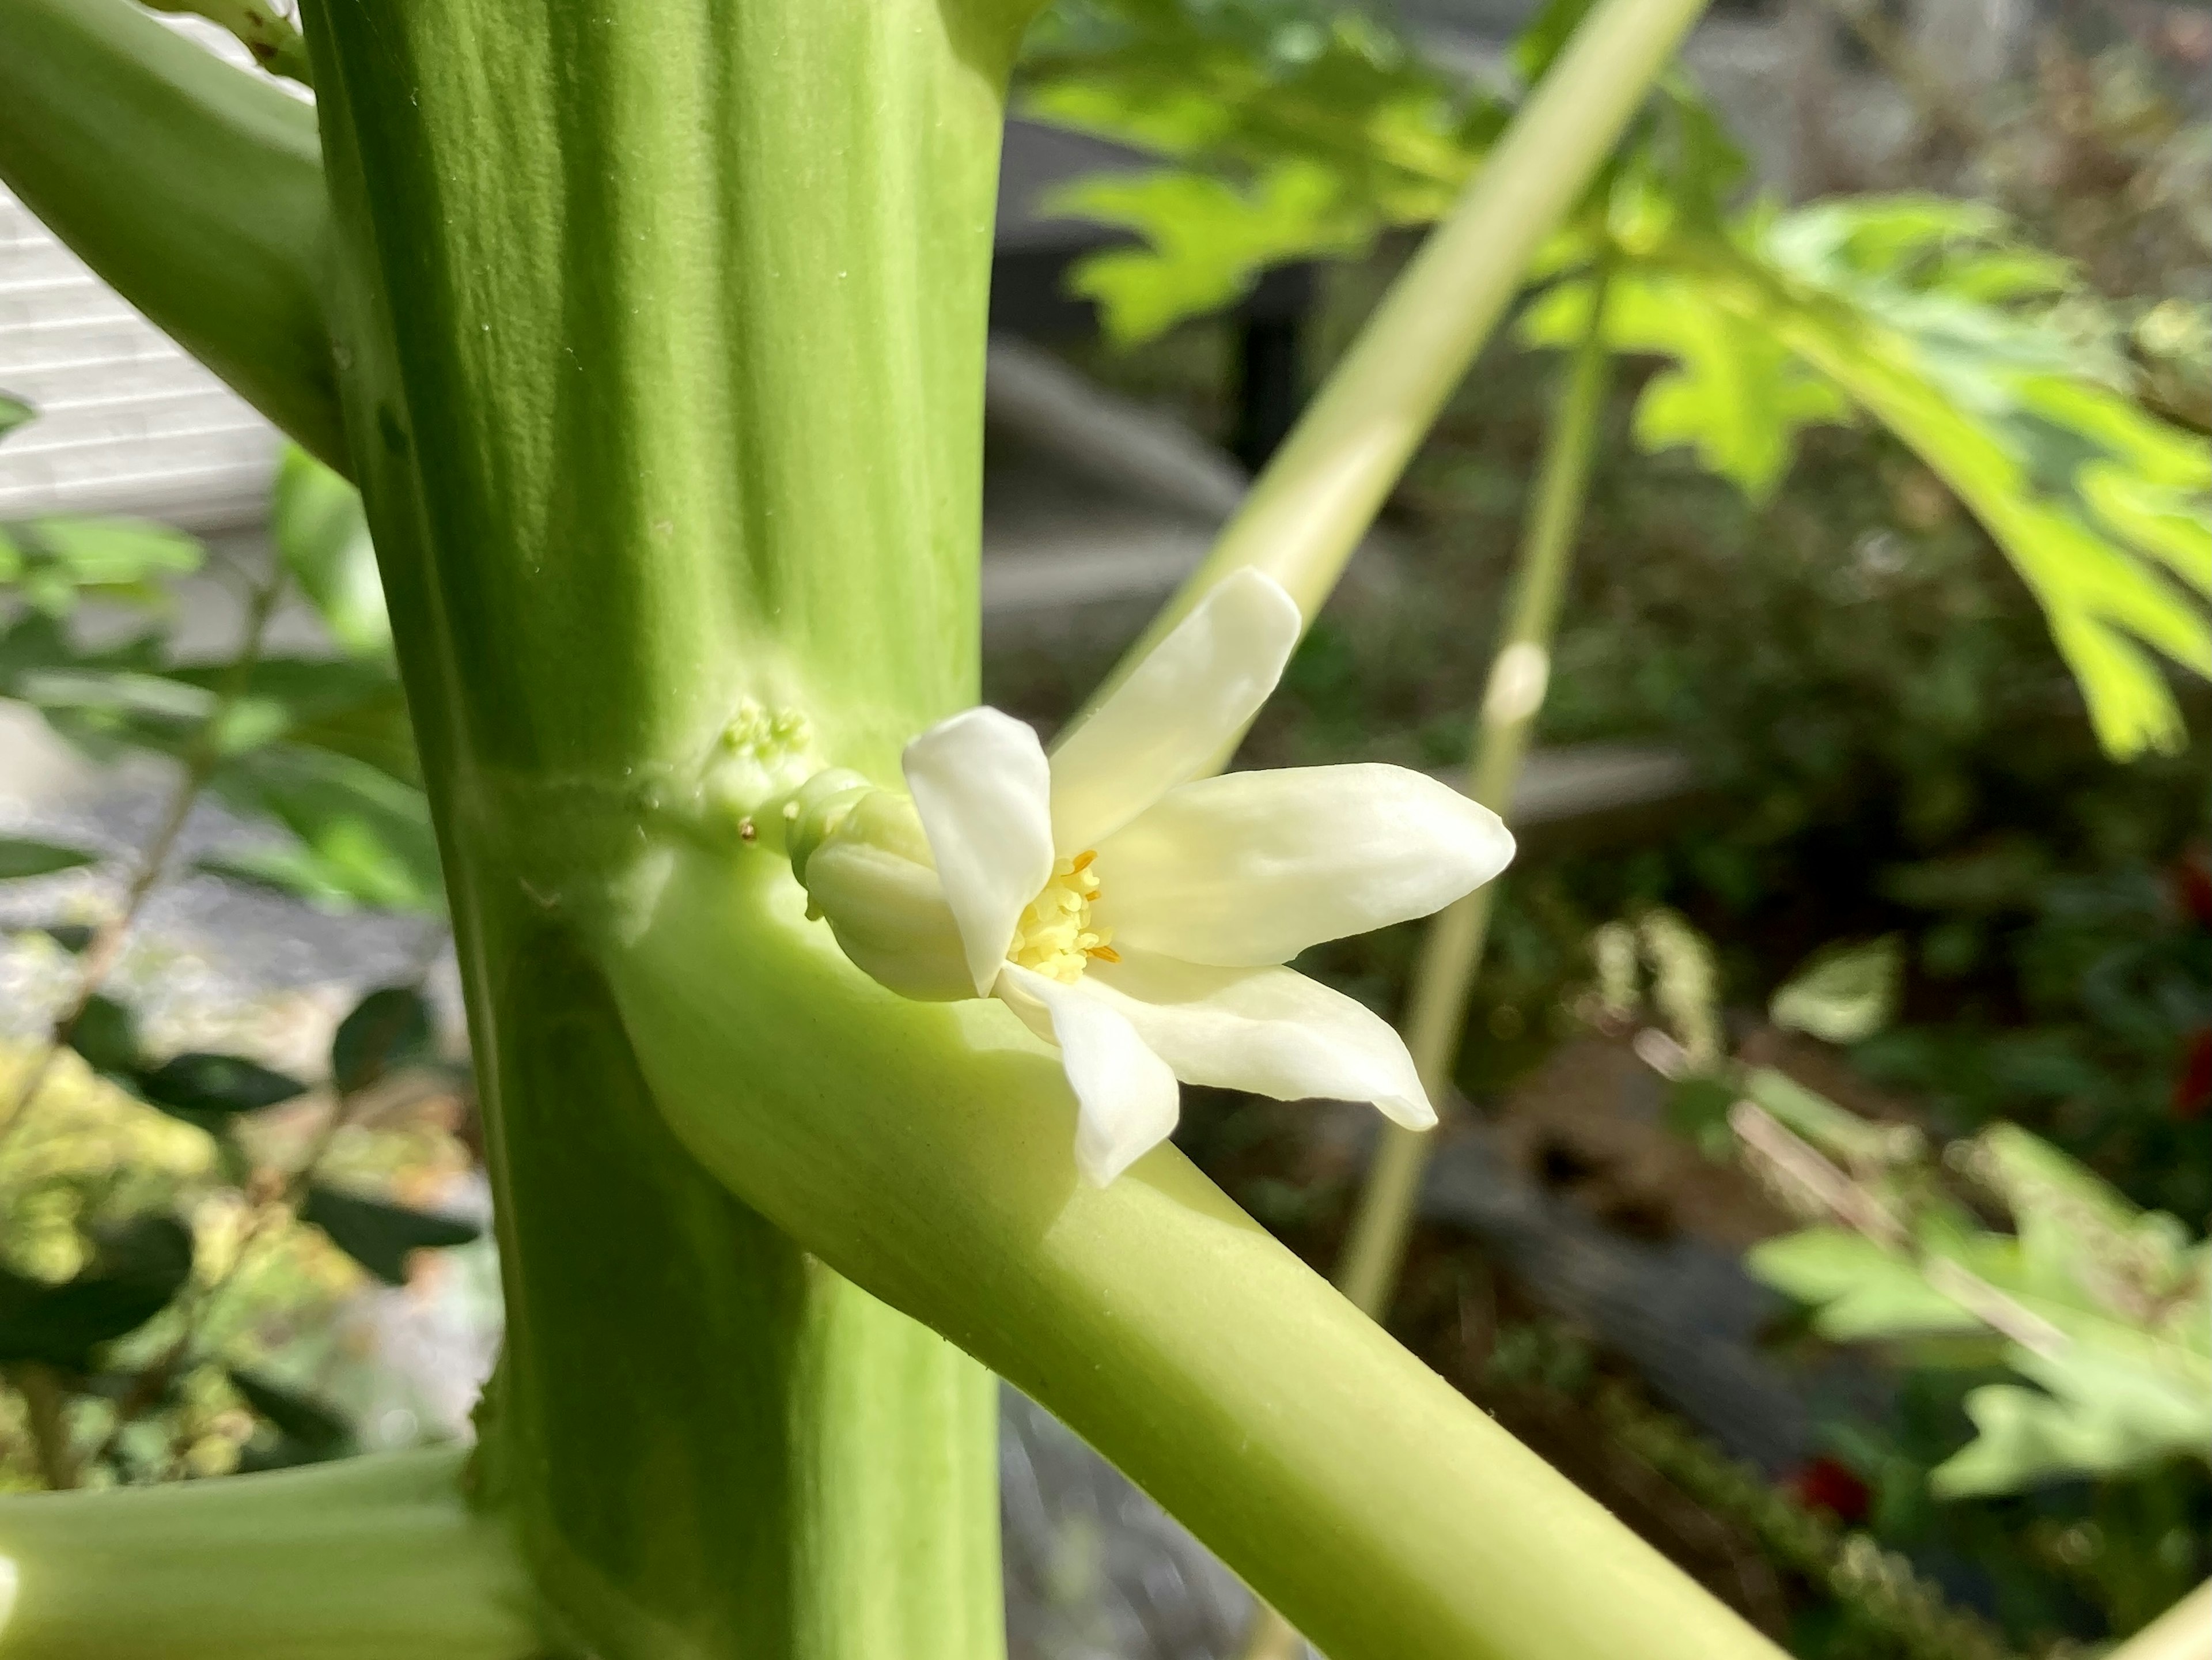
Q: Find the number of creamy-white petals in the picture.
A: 5